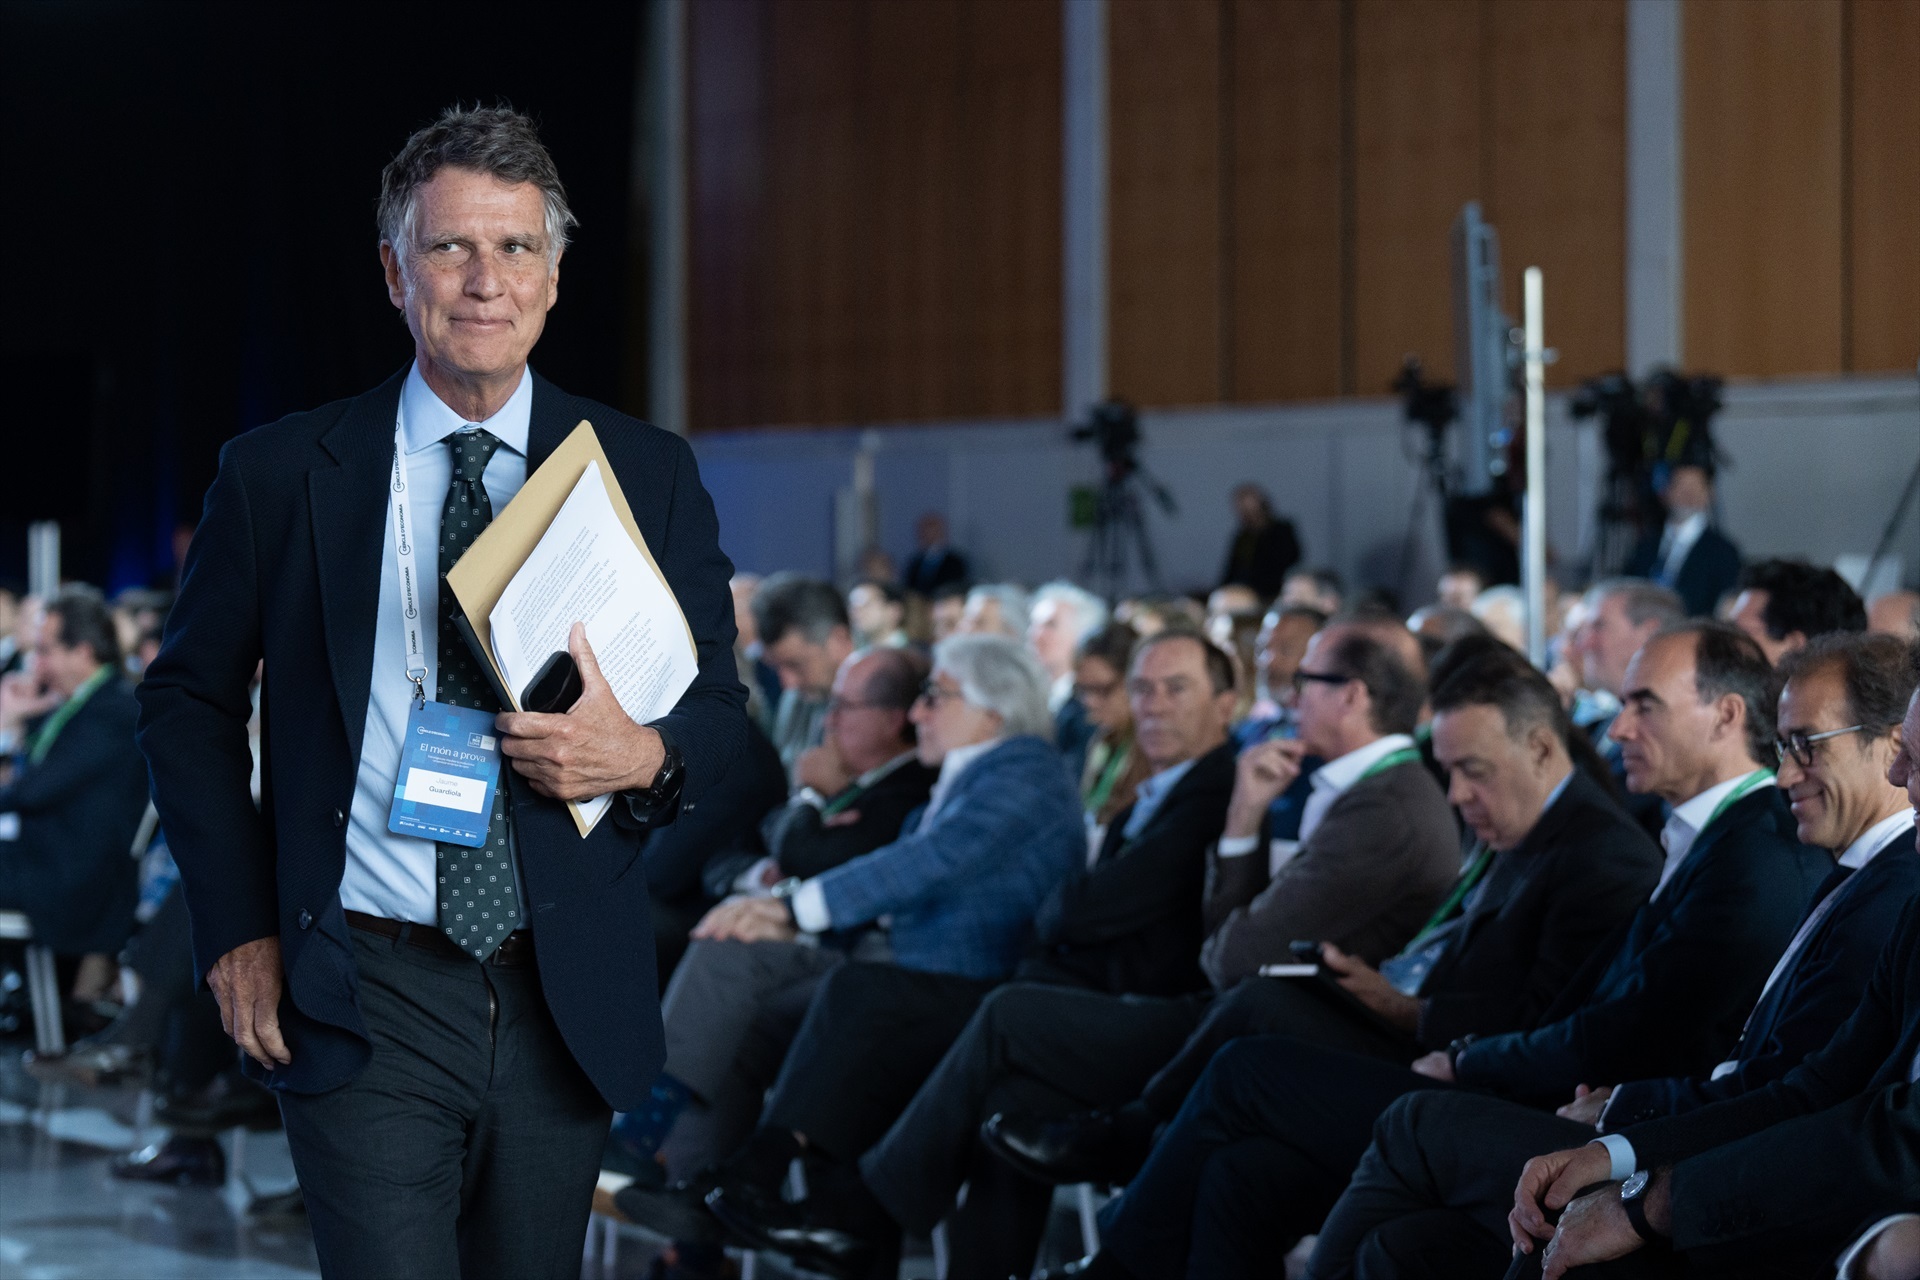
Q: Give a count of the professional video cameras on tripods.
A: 4